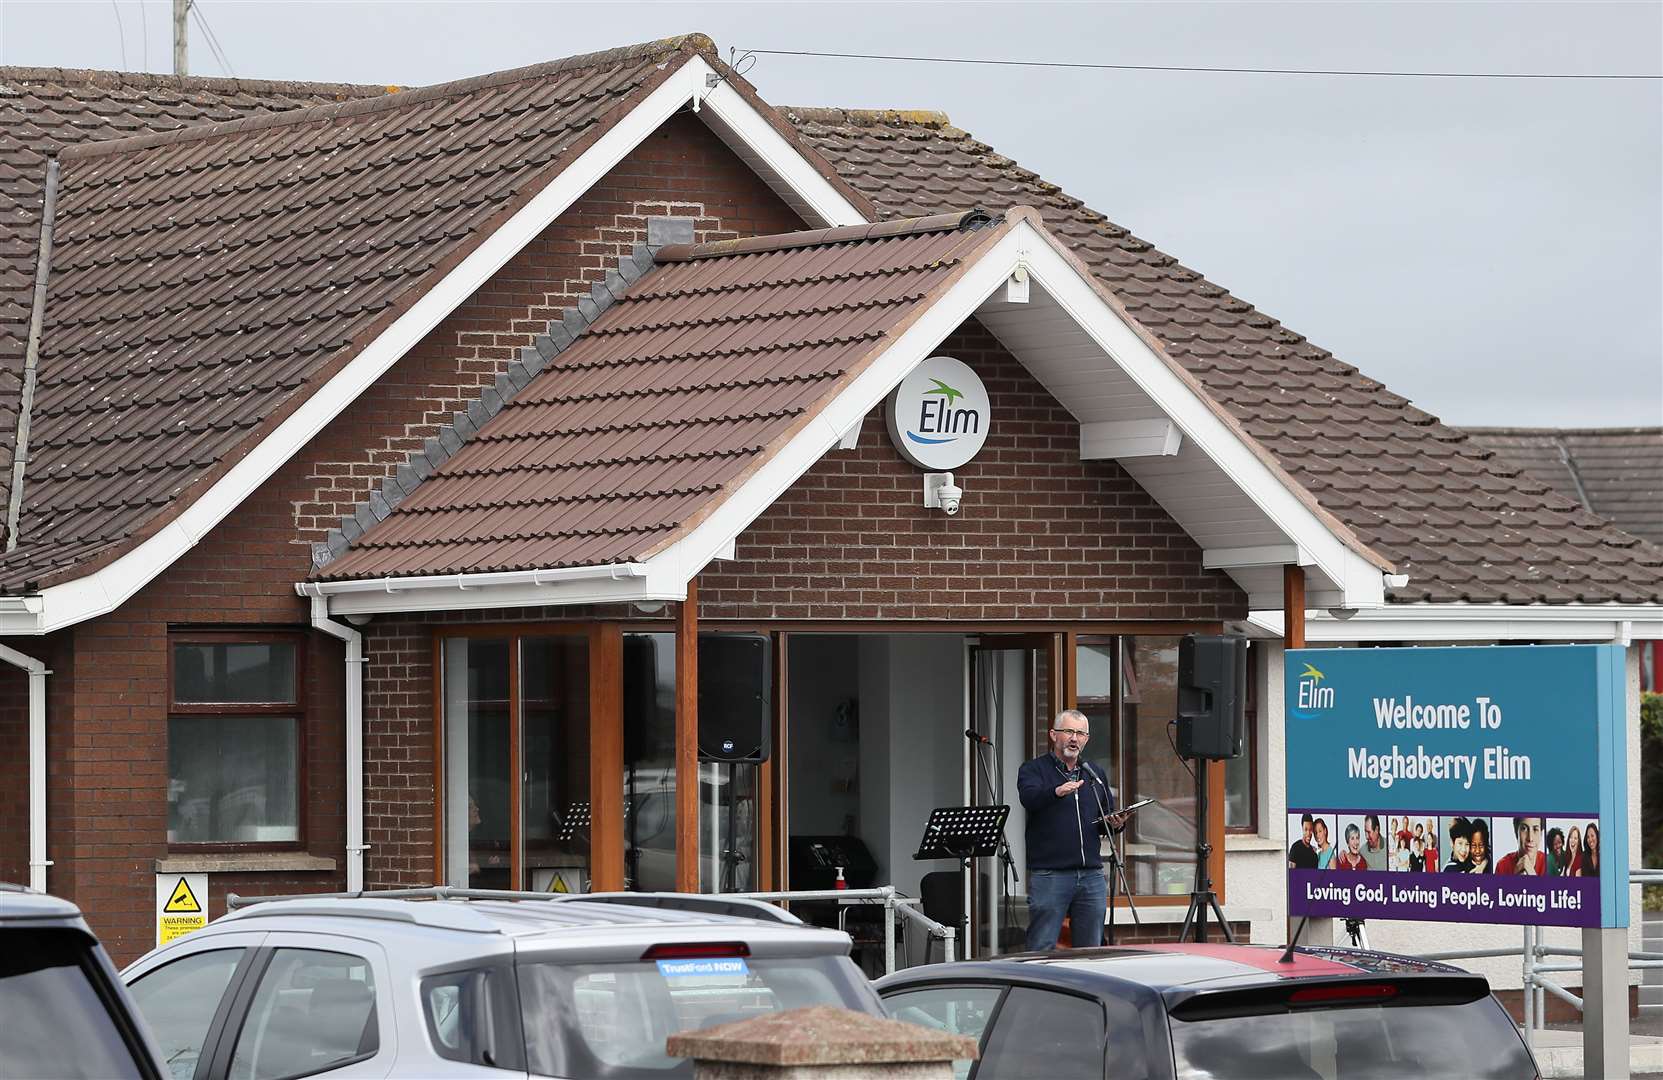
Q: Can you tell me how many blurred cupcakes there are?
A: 0